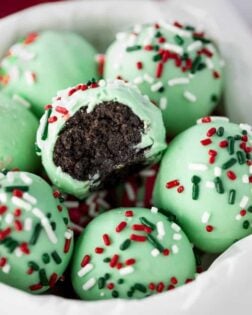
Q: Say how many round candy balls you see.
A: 7